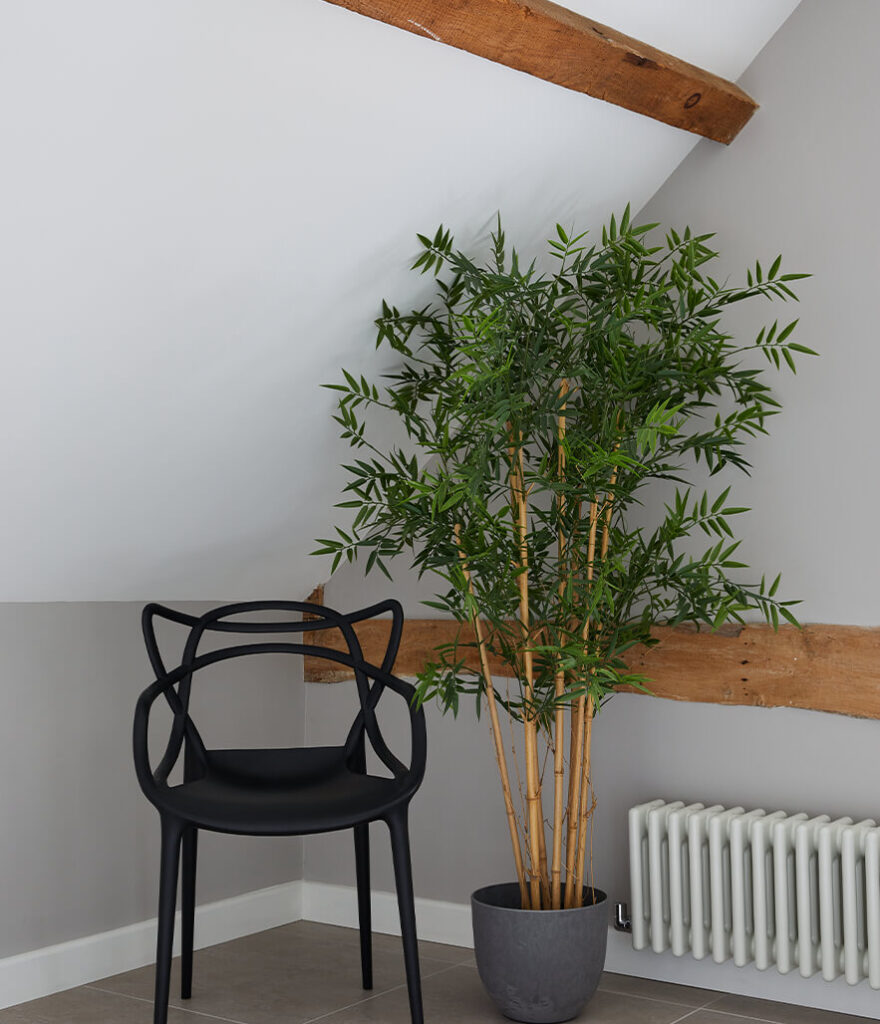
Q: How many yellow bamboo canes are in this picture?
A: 7